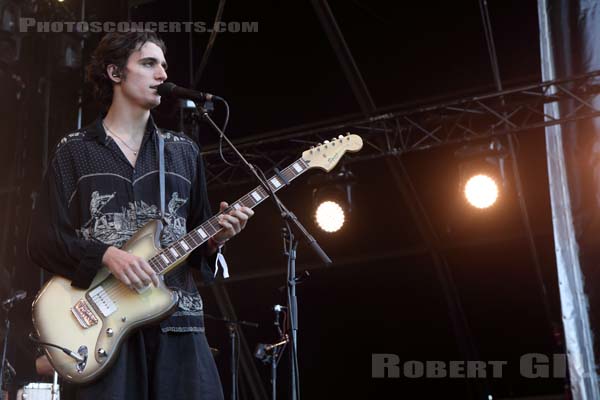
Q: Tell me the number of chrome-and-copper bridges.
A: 1